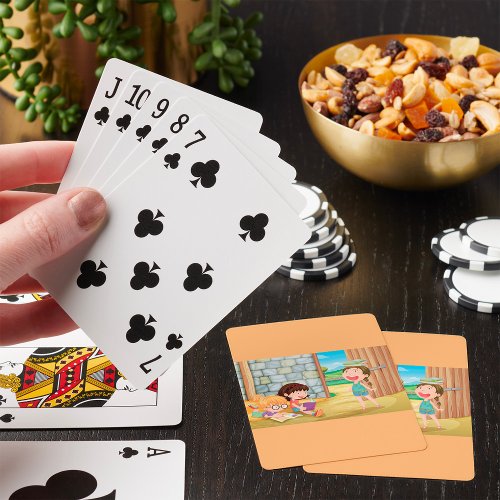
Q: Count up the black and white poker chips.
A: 8